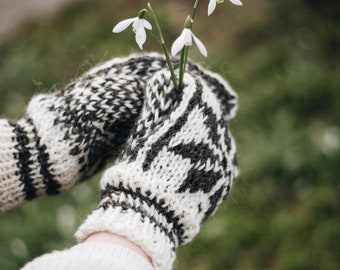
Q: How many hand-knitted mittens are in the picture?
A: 2